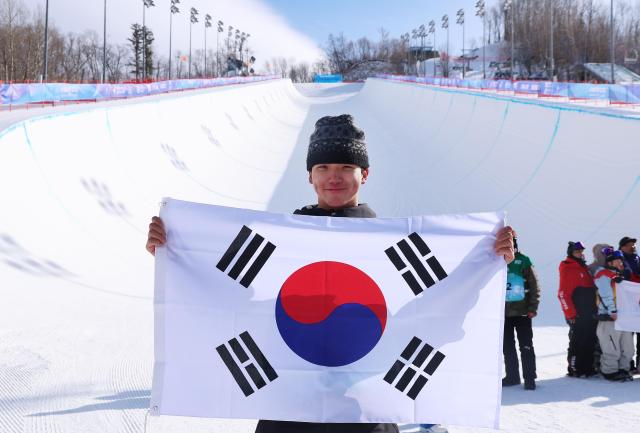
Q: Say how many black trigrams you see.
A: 4